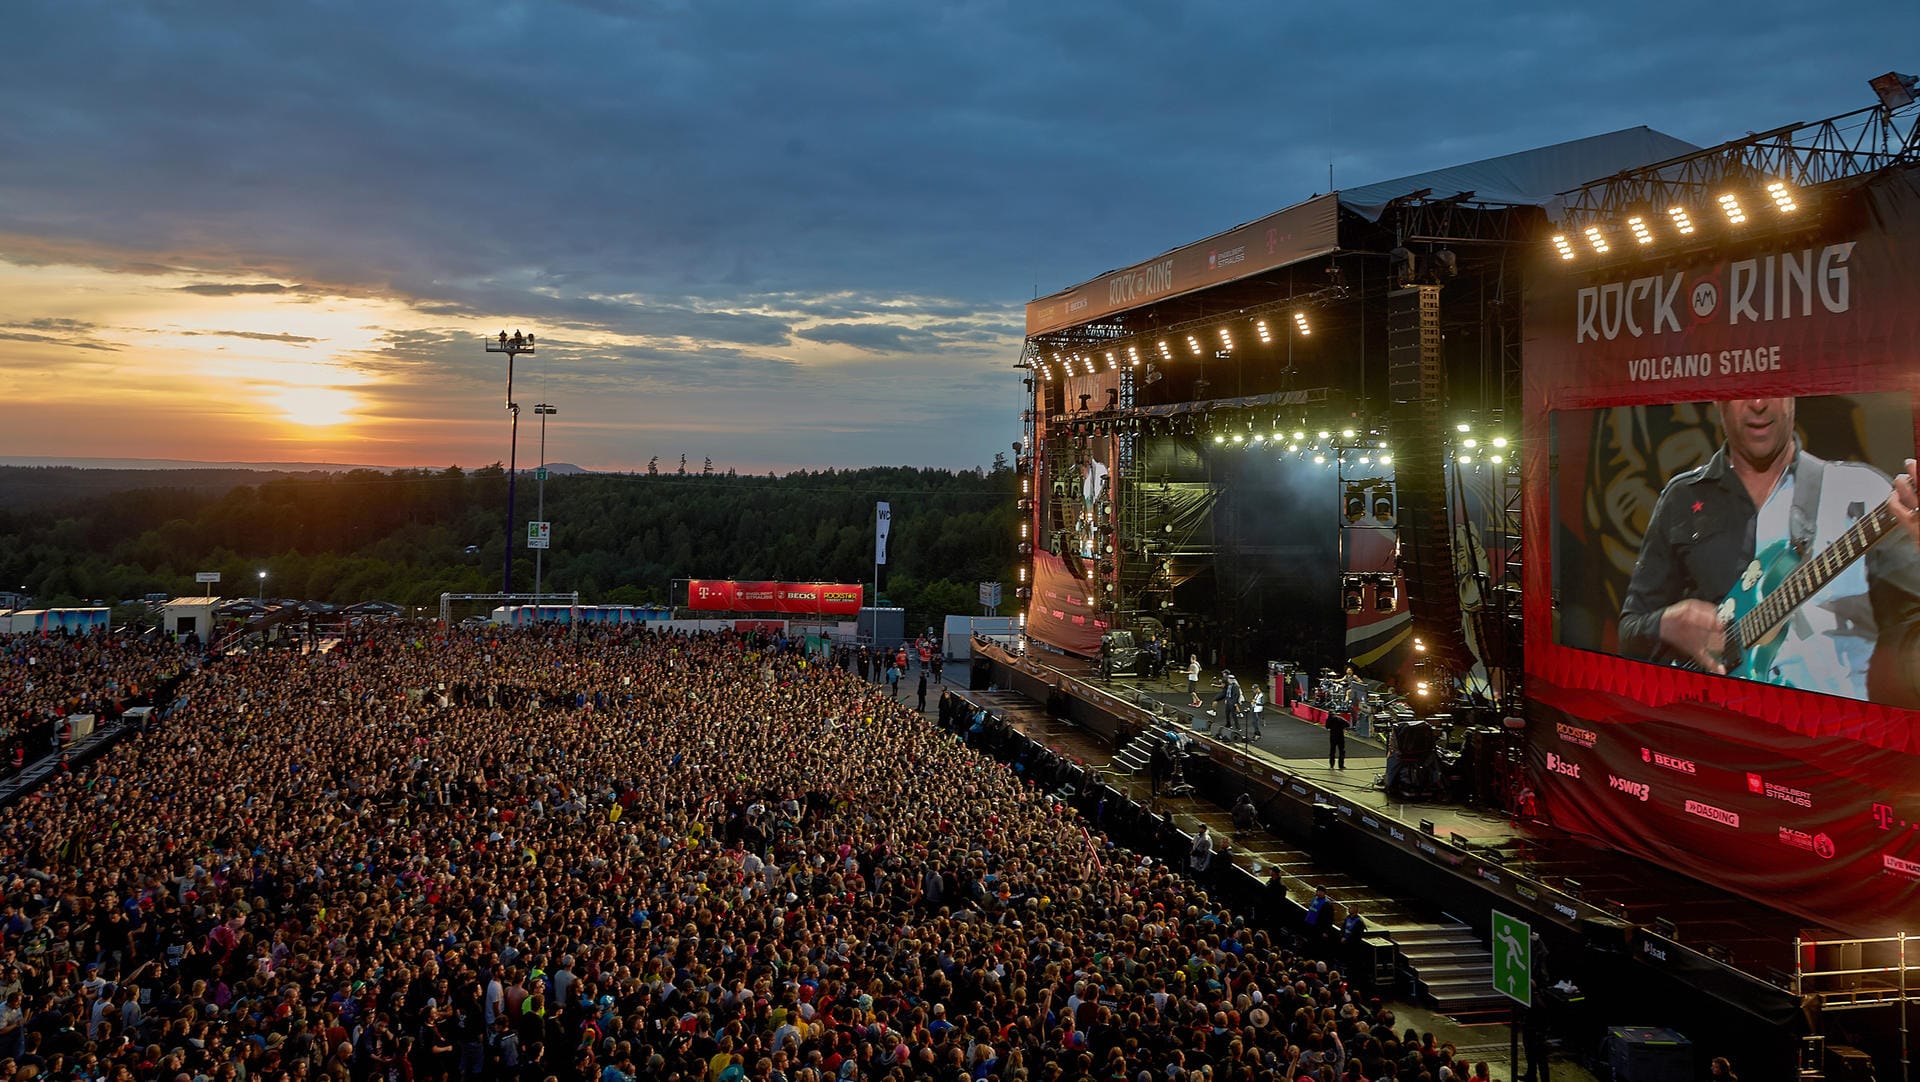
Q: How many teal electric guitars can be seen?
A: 1